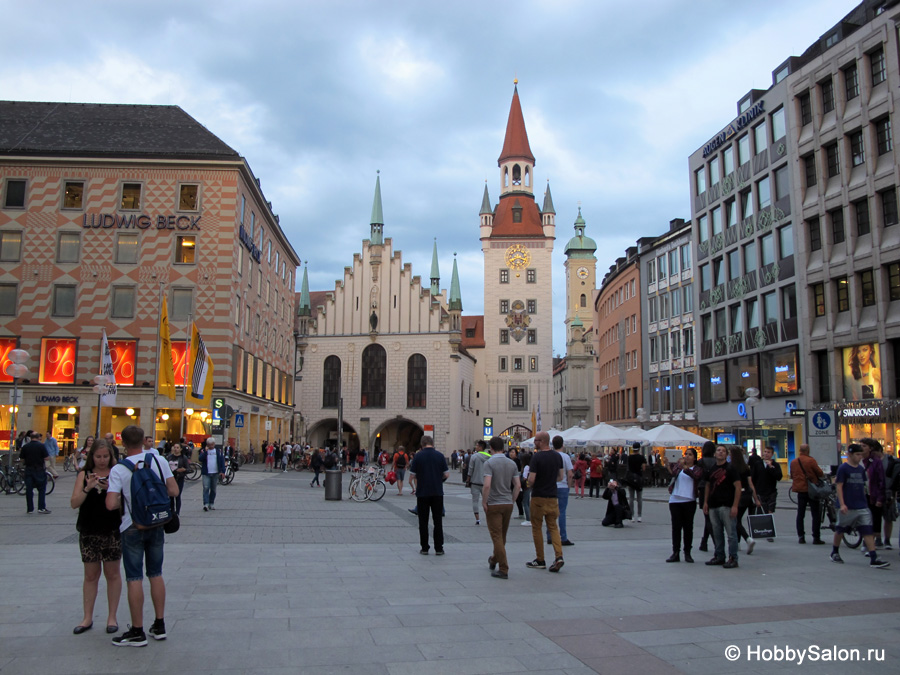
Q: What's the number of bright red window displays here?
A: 4